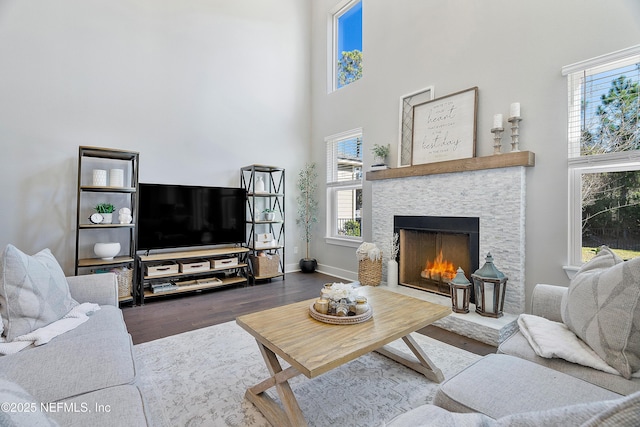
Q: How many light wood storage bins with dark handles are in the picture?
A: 3